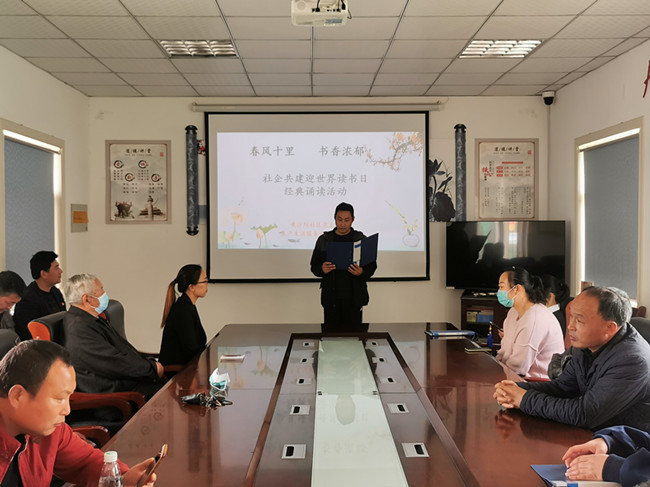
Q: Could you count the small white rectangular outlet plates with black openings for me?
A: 10